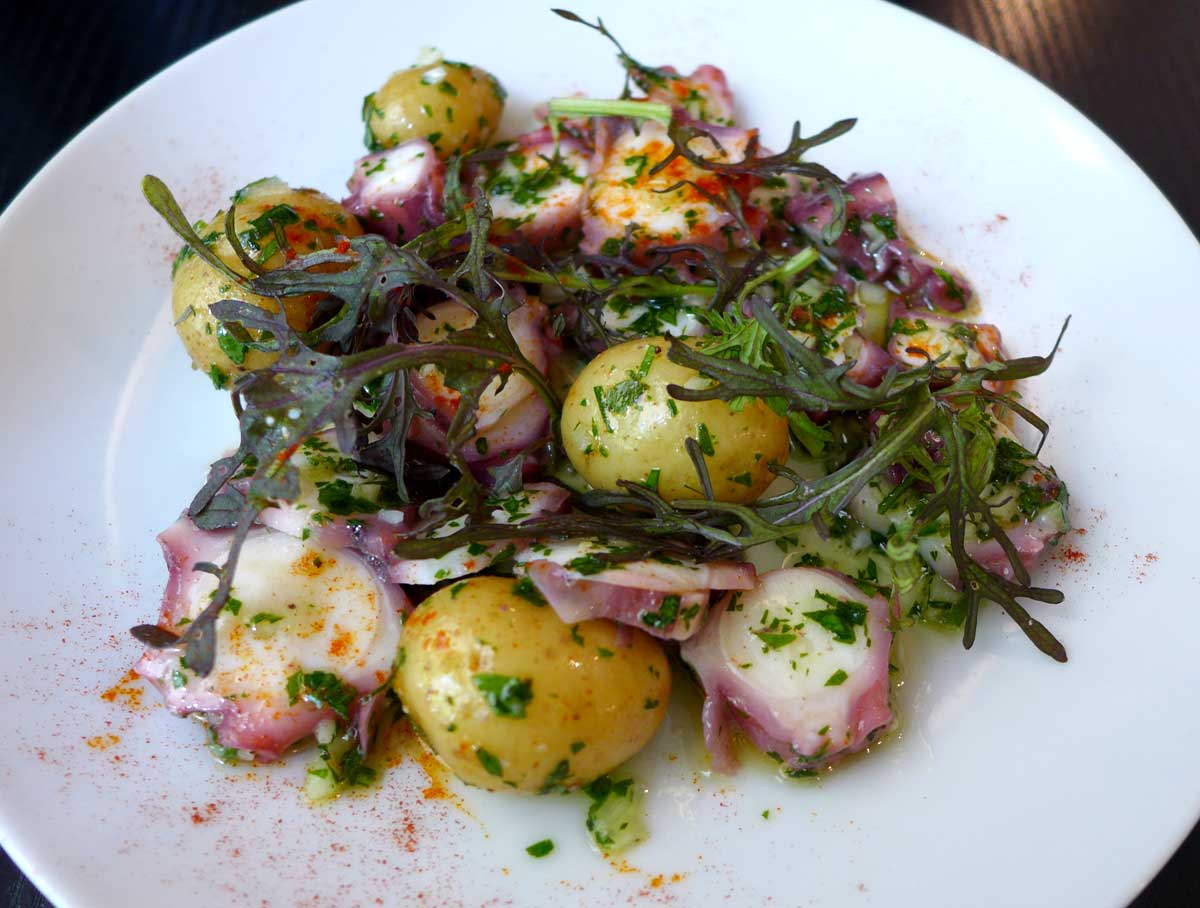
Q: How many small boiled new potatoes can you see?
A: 4